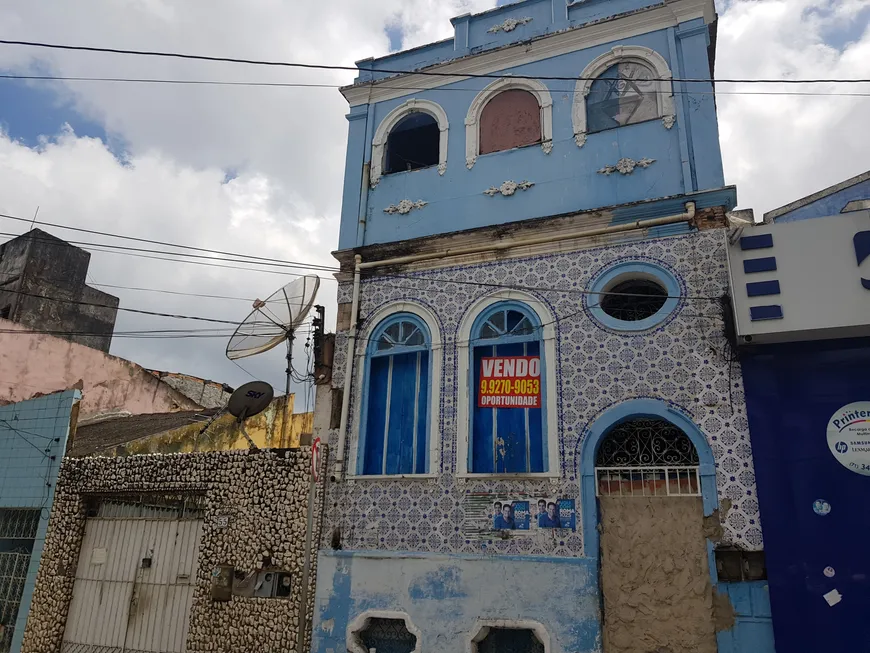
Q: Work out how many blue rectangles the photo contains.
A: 4